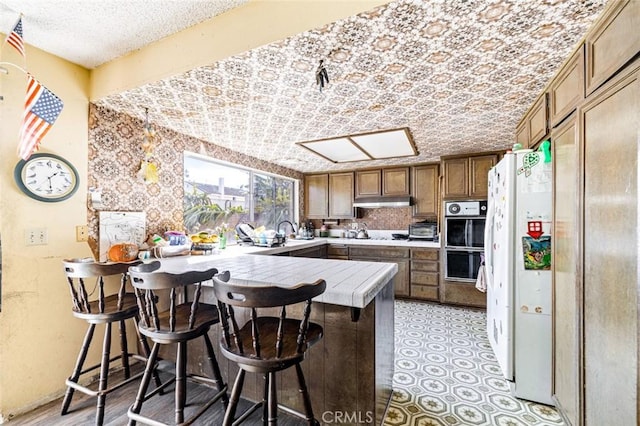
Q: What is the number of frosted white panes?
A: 2